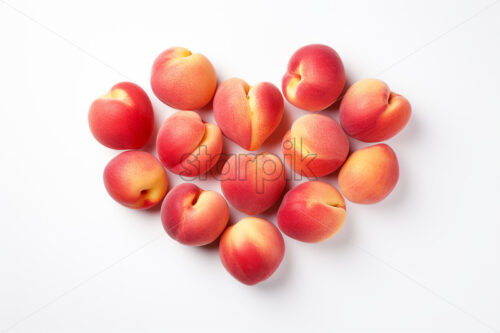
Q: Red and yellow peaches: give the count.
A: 13